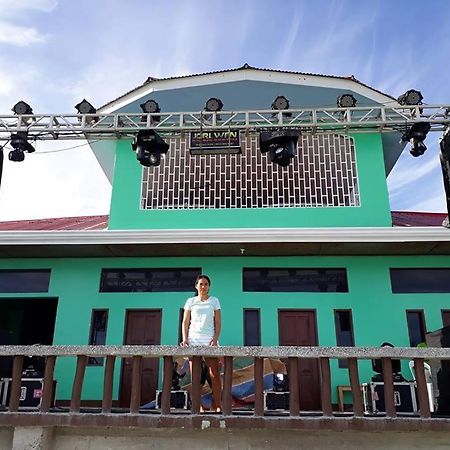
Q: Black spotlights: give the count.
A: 11